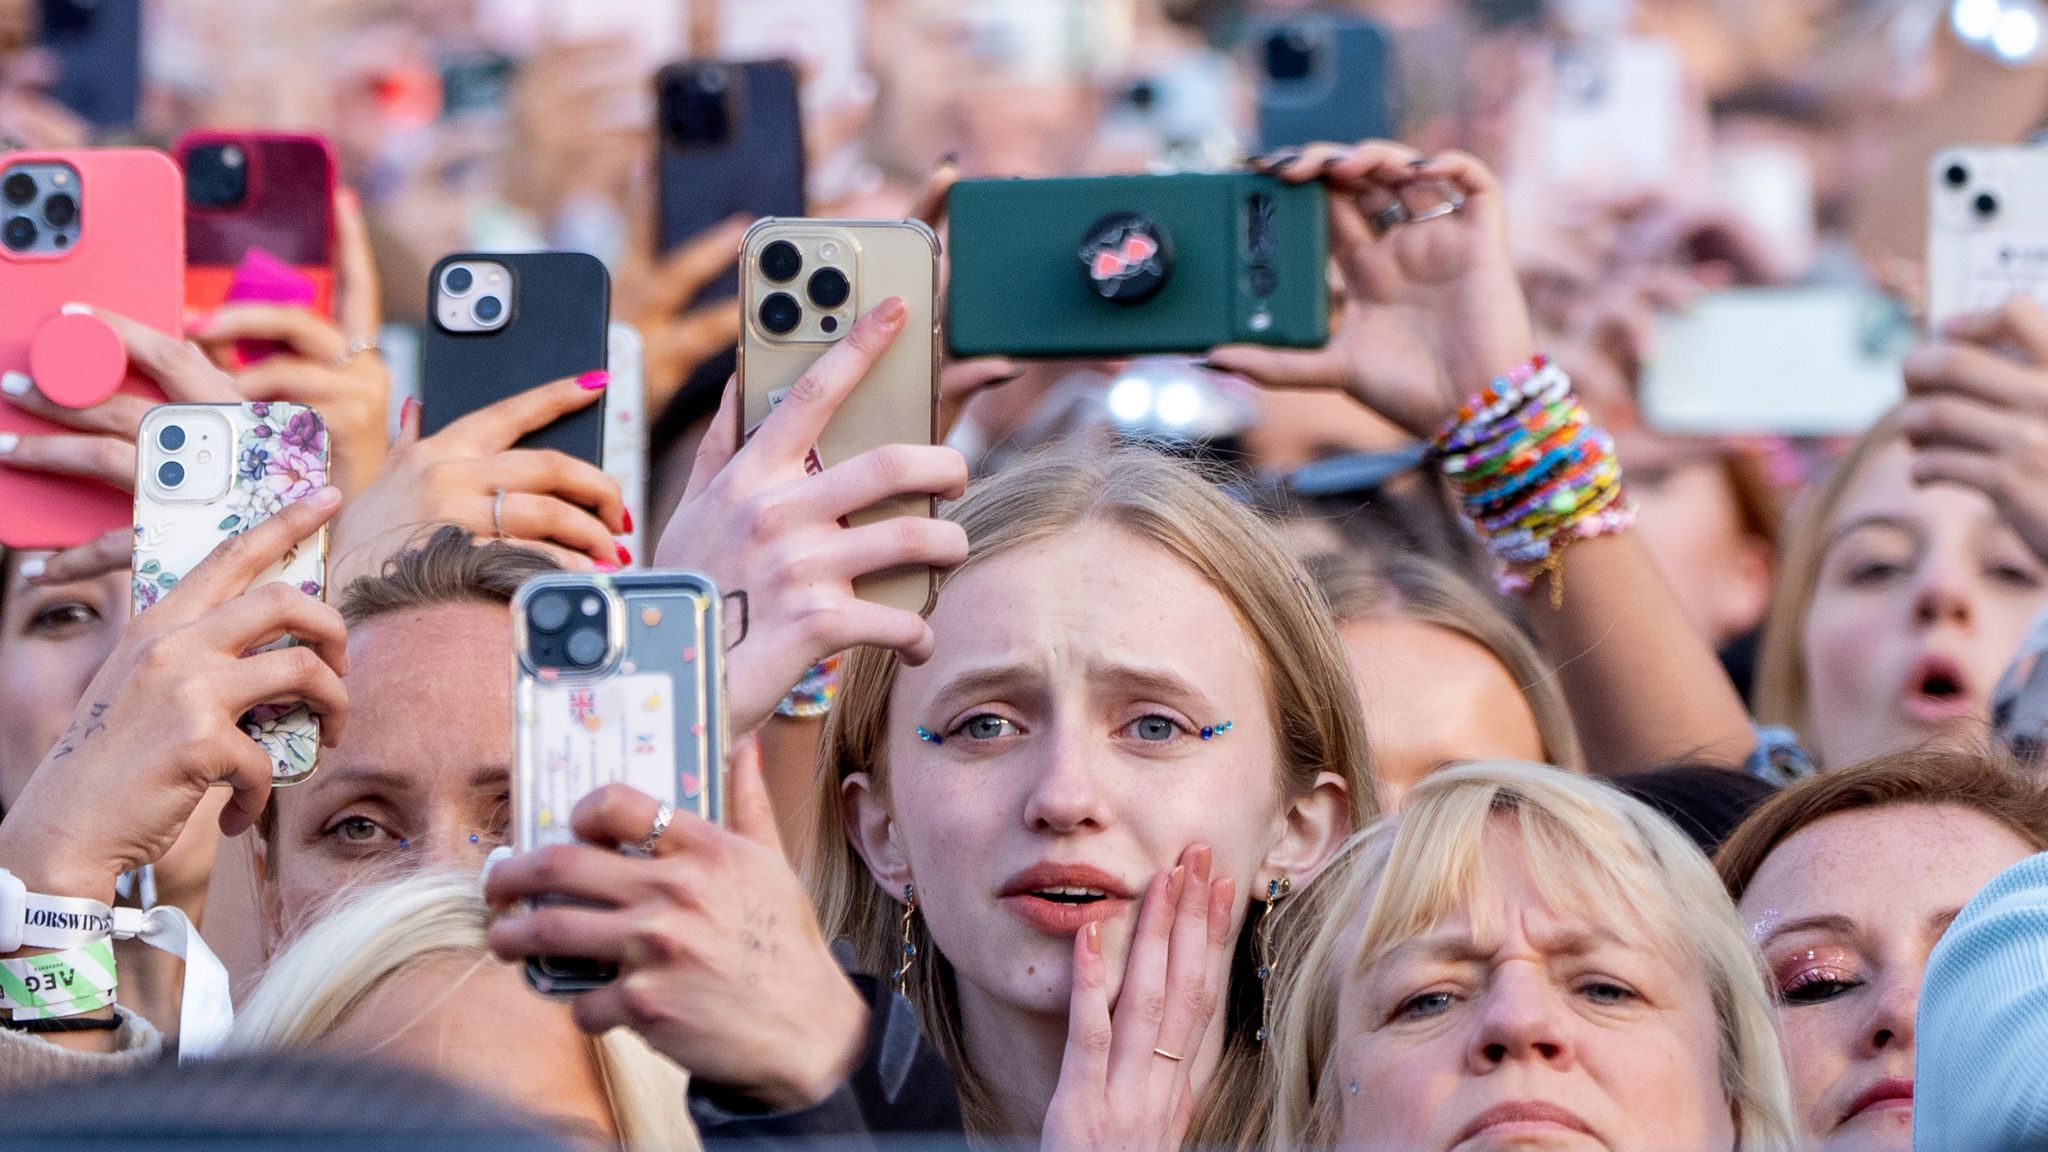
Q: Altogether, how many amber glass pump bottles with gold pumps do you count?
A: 0